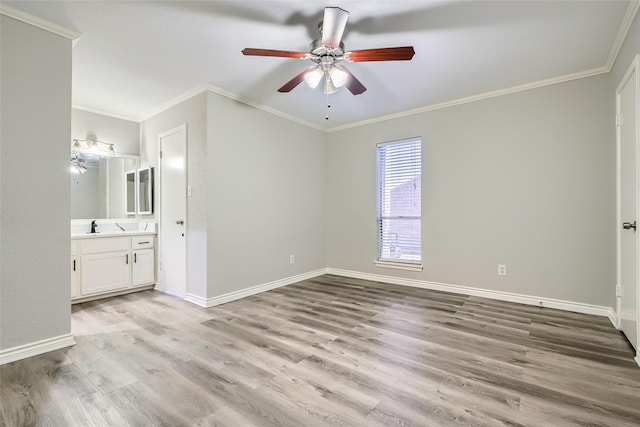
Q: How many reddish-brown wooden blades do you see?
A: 4